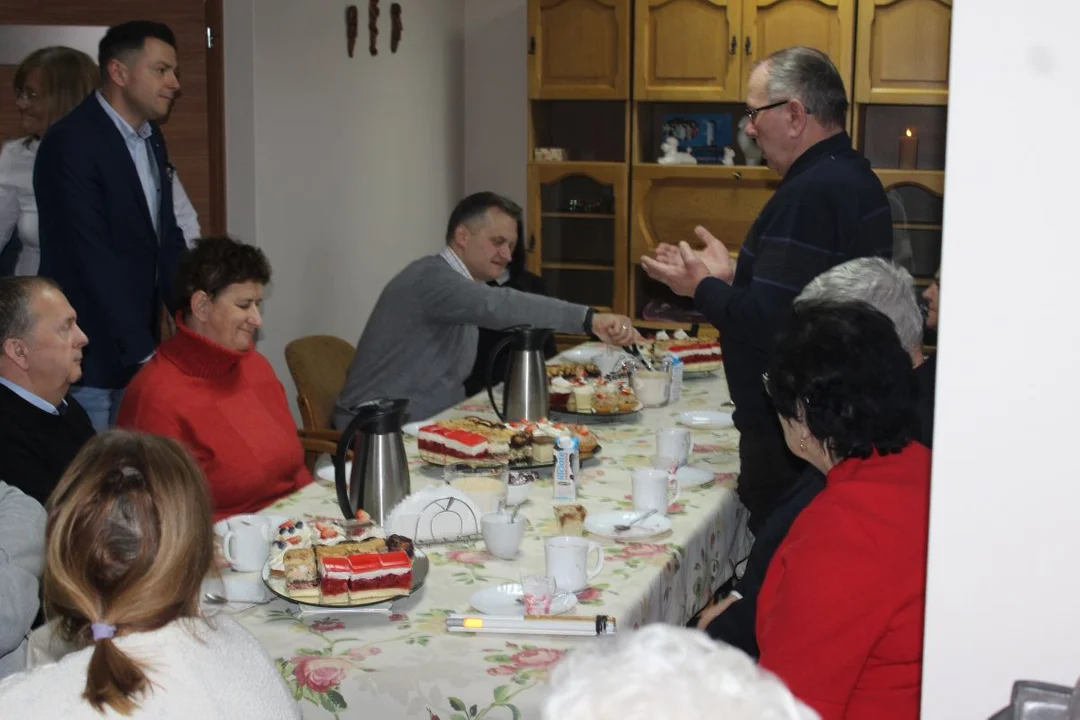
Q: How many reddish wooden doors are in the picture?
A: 1